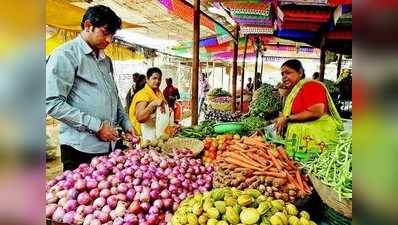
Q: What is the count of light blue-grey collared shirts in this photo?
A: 1